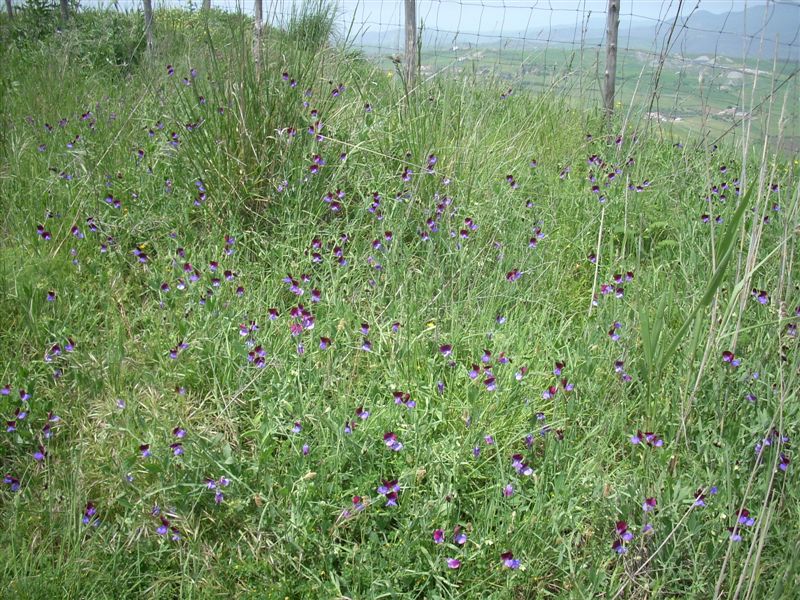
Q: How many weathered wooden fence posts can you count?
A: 7